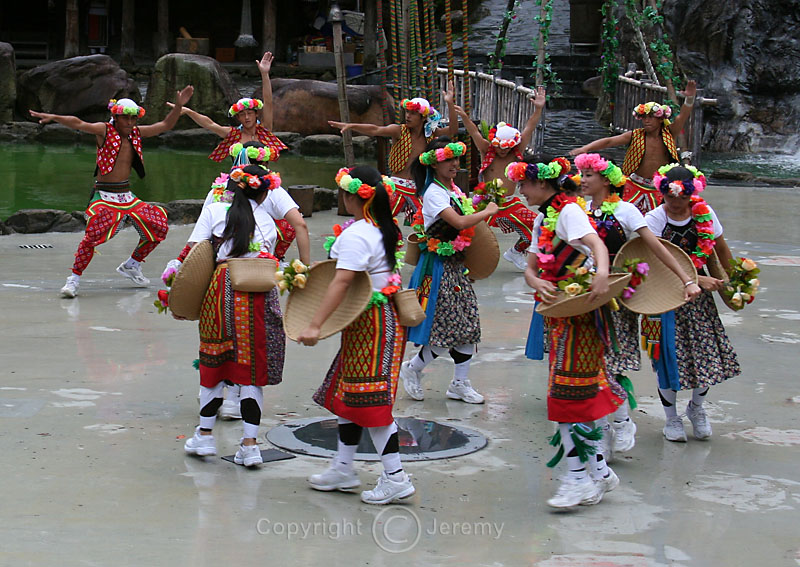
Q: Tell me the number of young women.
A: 7